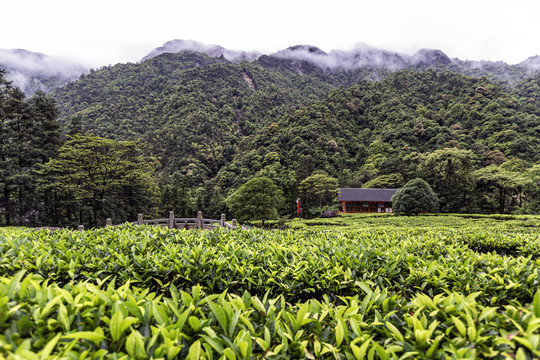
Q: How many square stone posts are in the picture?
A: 7